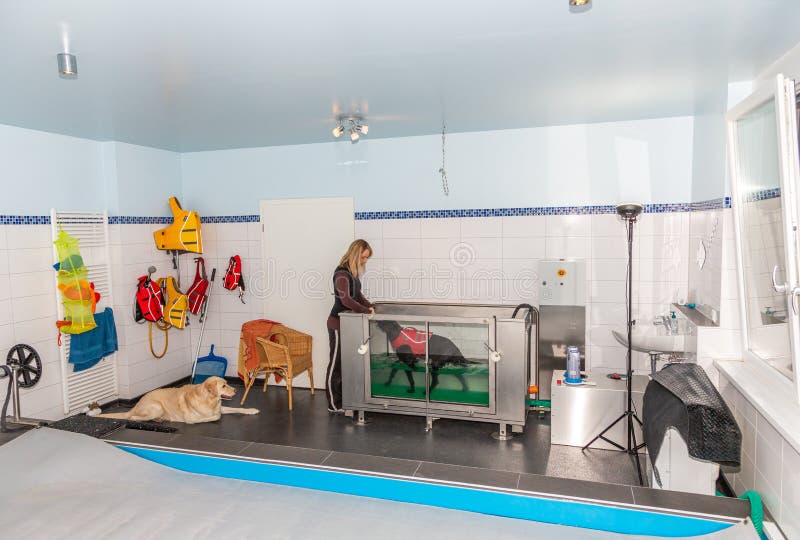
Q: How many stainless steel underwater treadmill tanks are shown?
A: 1